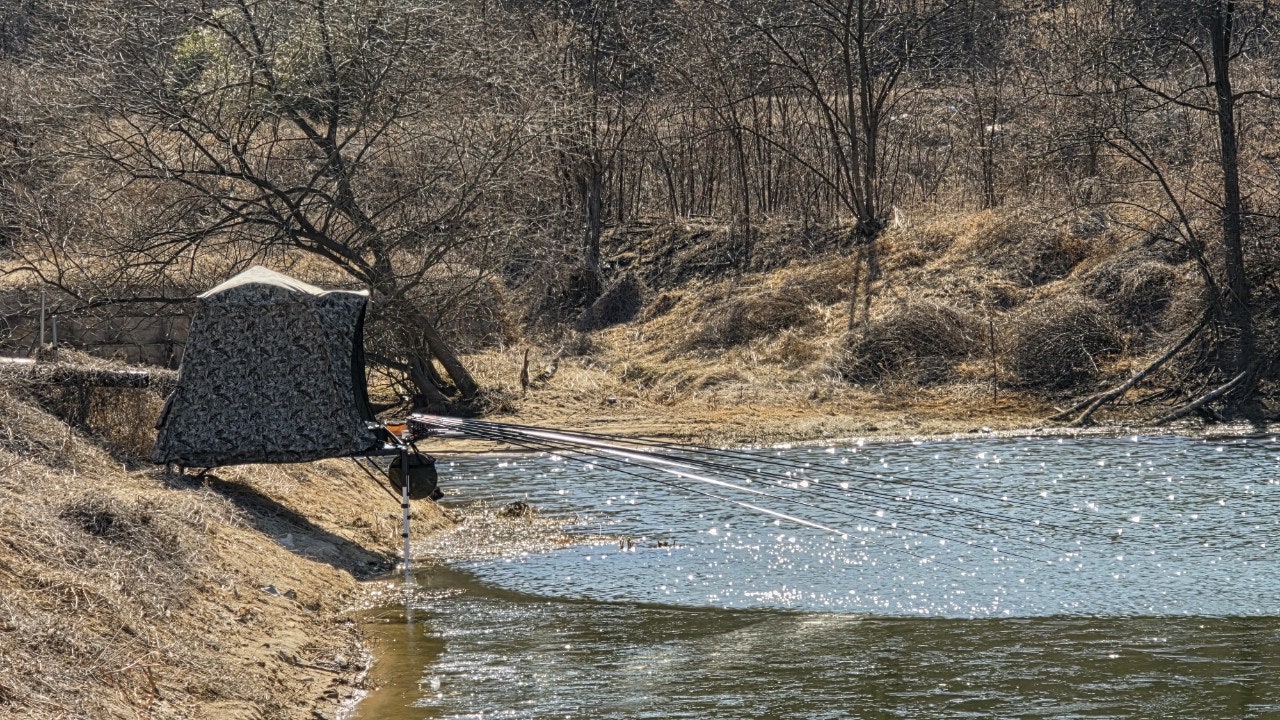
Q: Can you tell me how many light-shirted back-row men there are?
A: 0